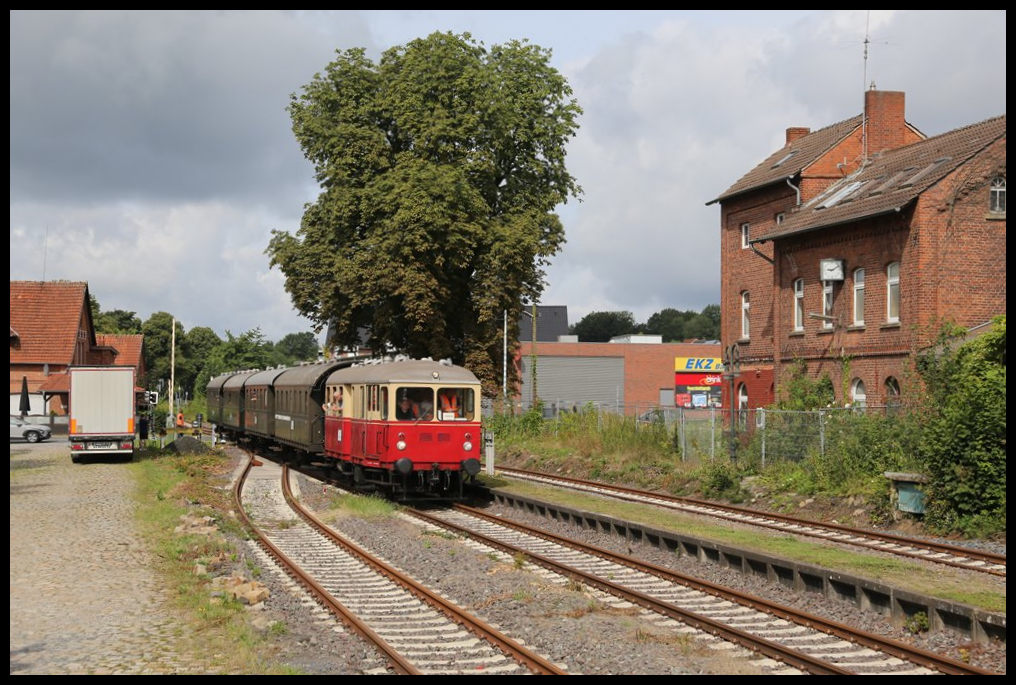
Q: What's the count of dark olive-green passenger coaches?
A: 4